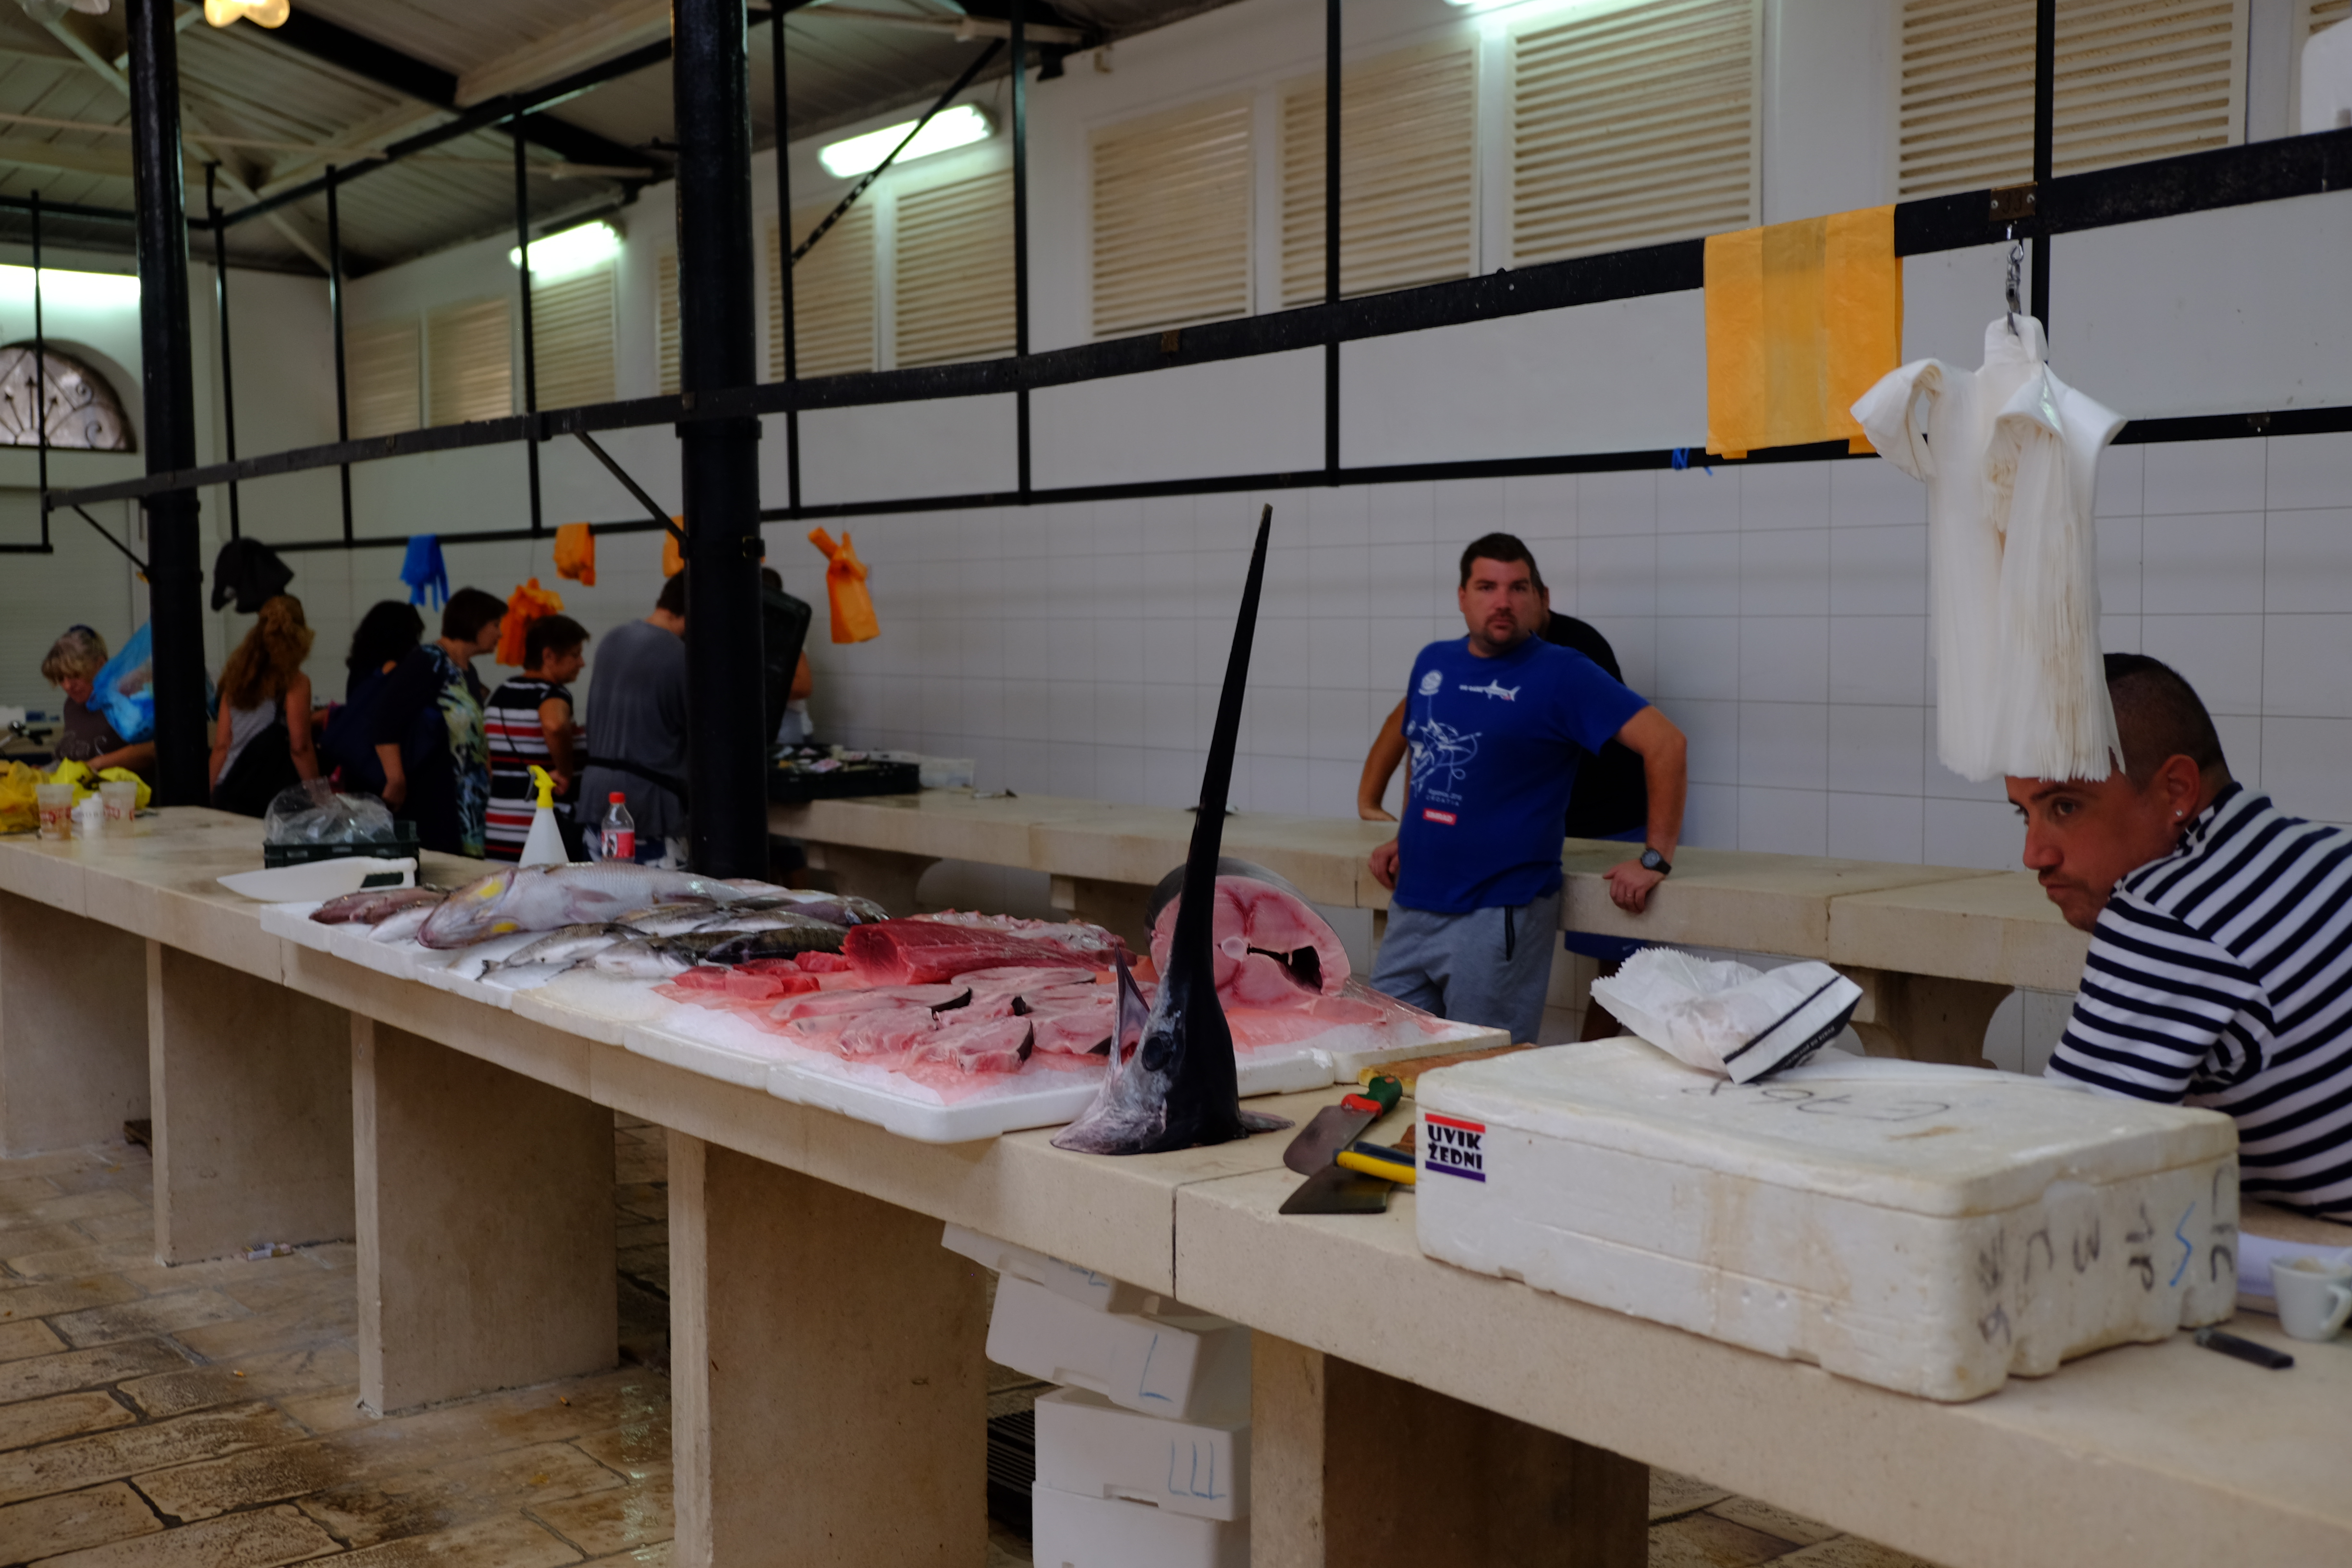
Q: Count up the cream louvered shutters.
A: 11